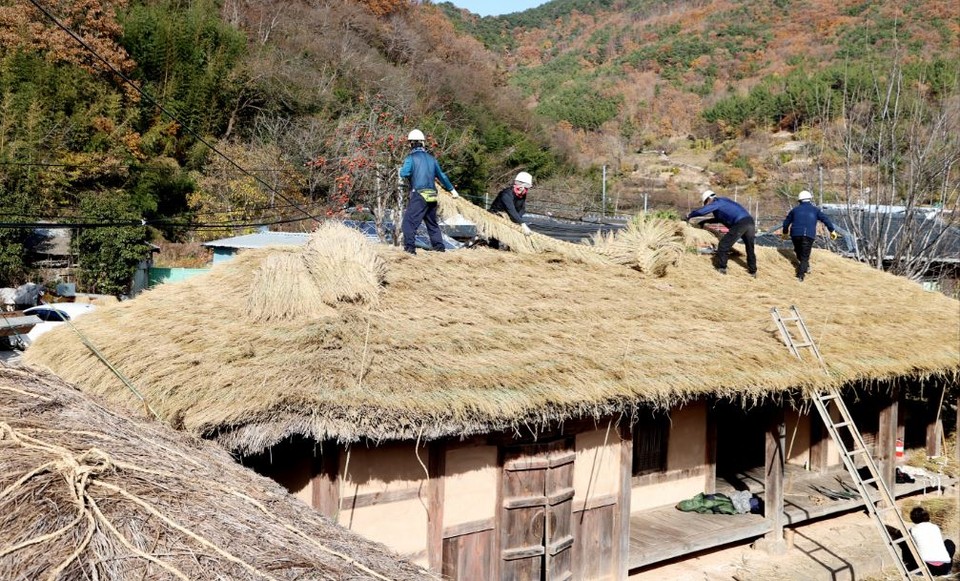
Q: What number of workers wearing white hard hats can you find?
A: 4